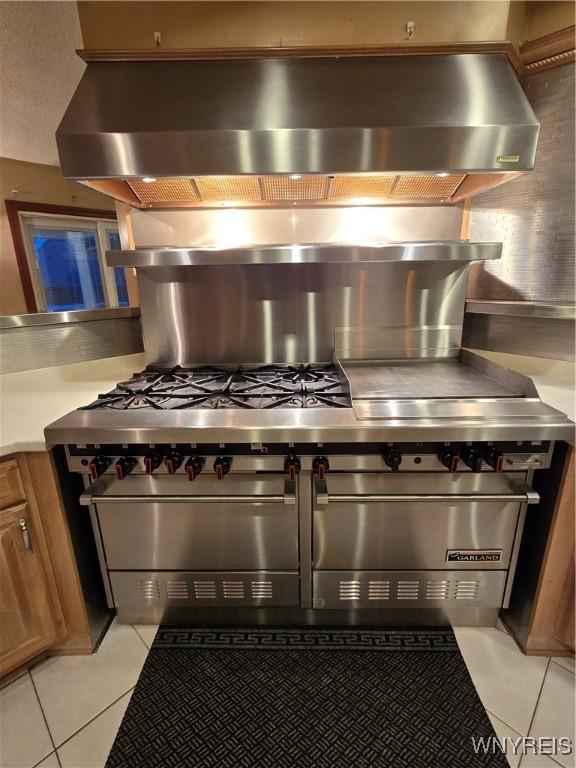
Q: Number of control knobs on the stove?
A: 12